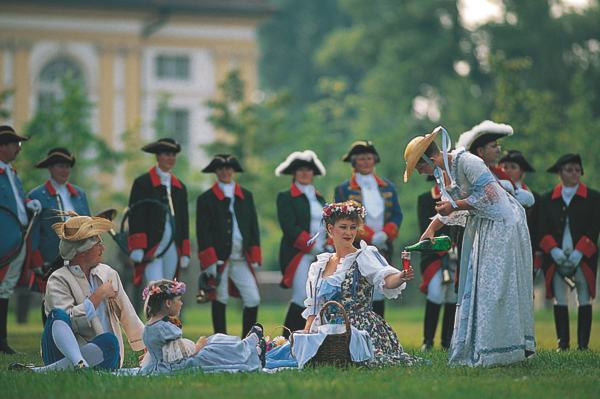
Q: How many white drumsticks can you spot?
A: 0